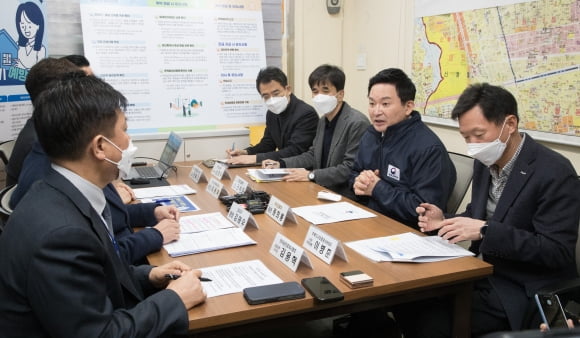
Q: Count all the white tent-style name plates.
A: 8